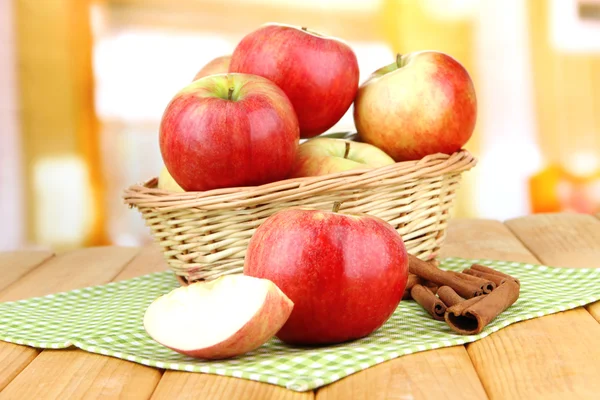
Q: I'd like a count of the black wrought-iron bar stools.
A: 0